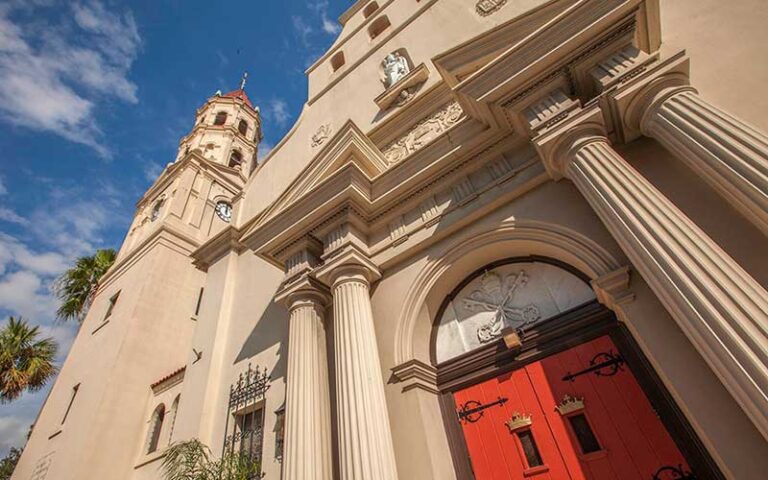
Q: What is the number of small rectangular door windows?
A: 2